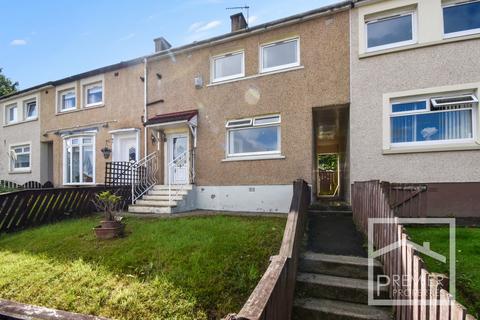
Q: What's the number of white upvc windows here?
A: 12